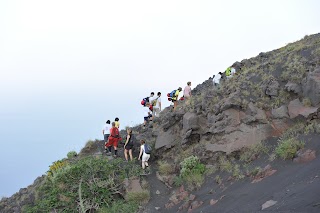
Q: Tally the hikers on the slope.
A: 11